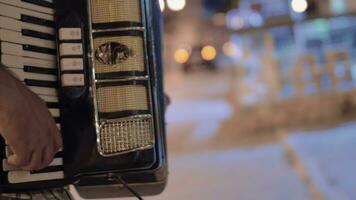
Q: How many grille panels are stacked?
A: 4